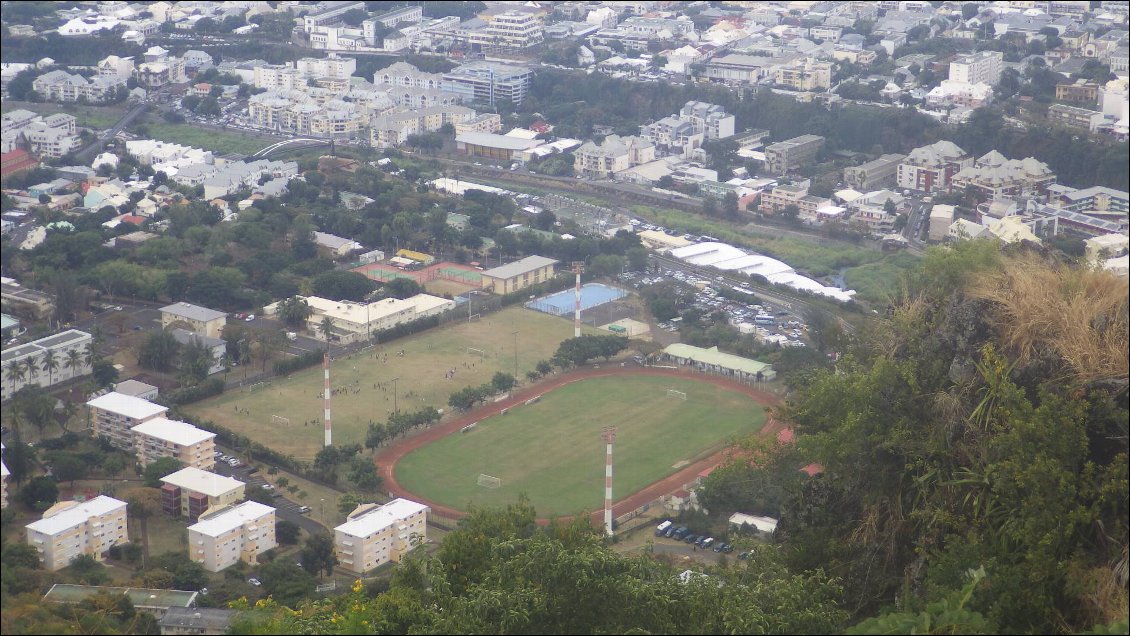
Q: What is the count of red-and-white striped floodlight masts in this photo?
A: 3